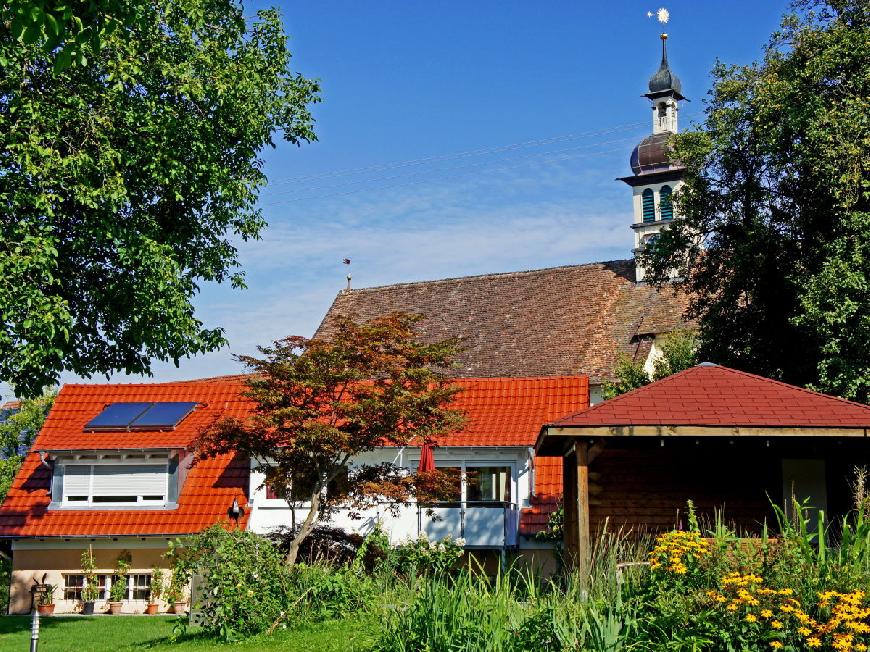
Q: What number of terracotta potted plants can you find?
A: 4